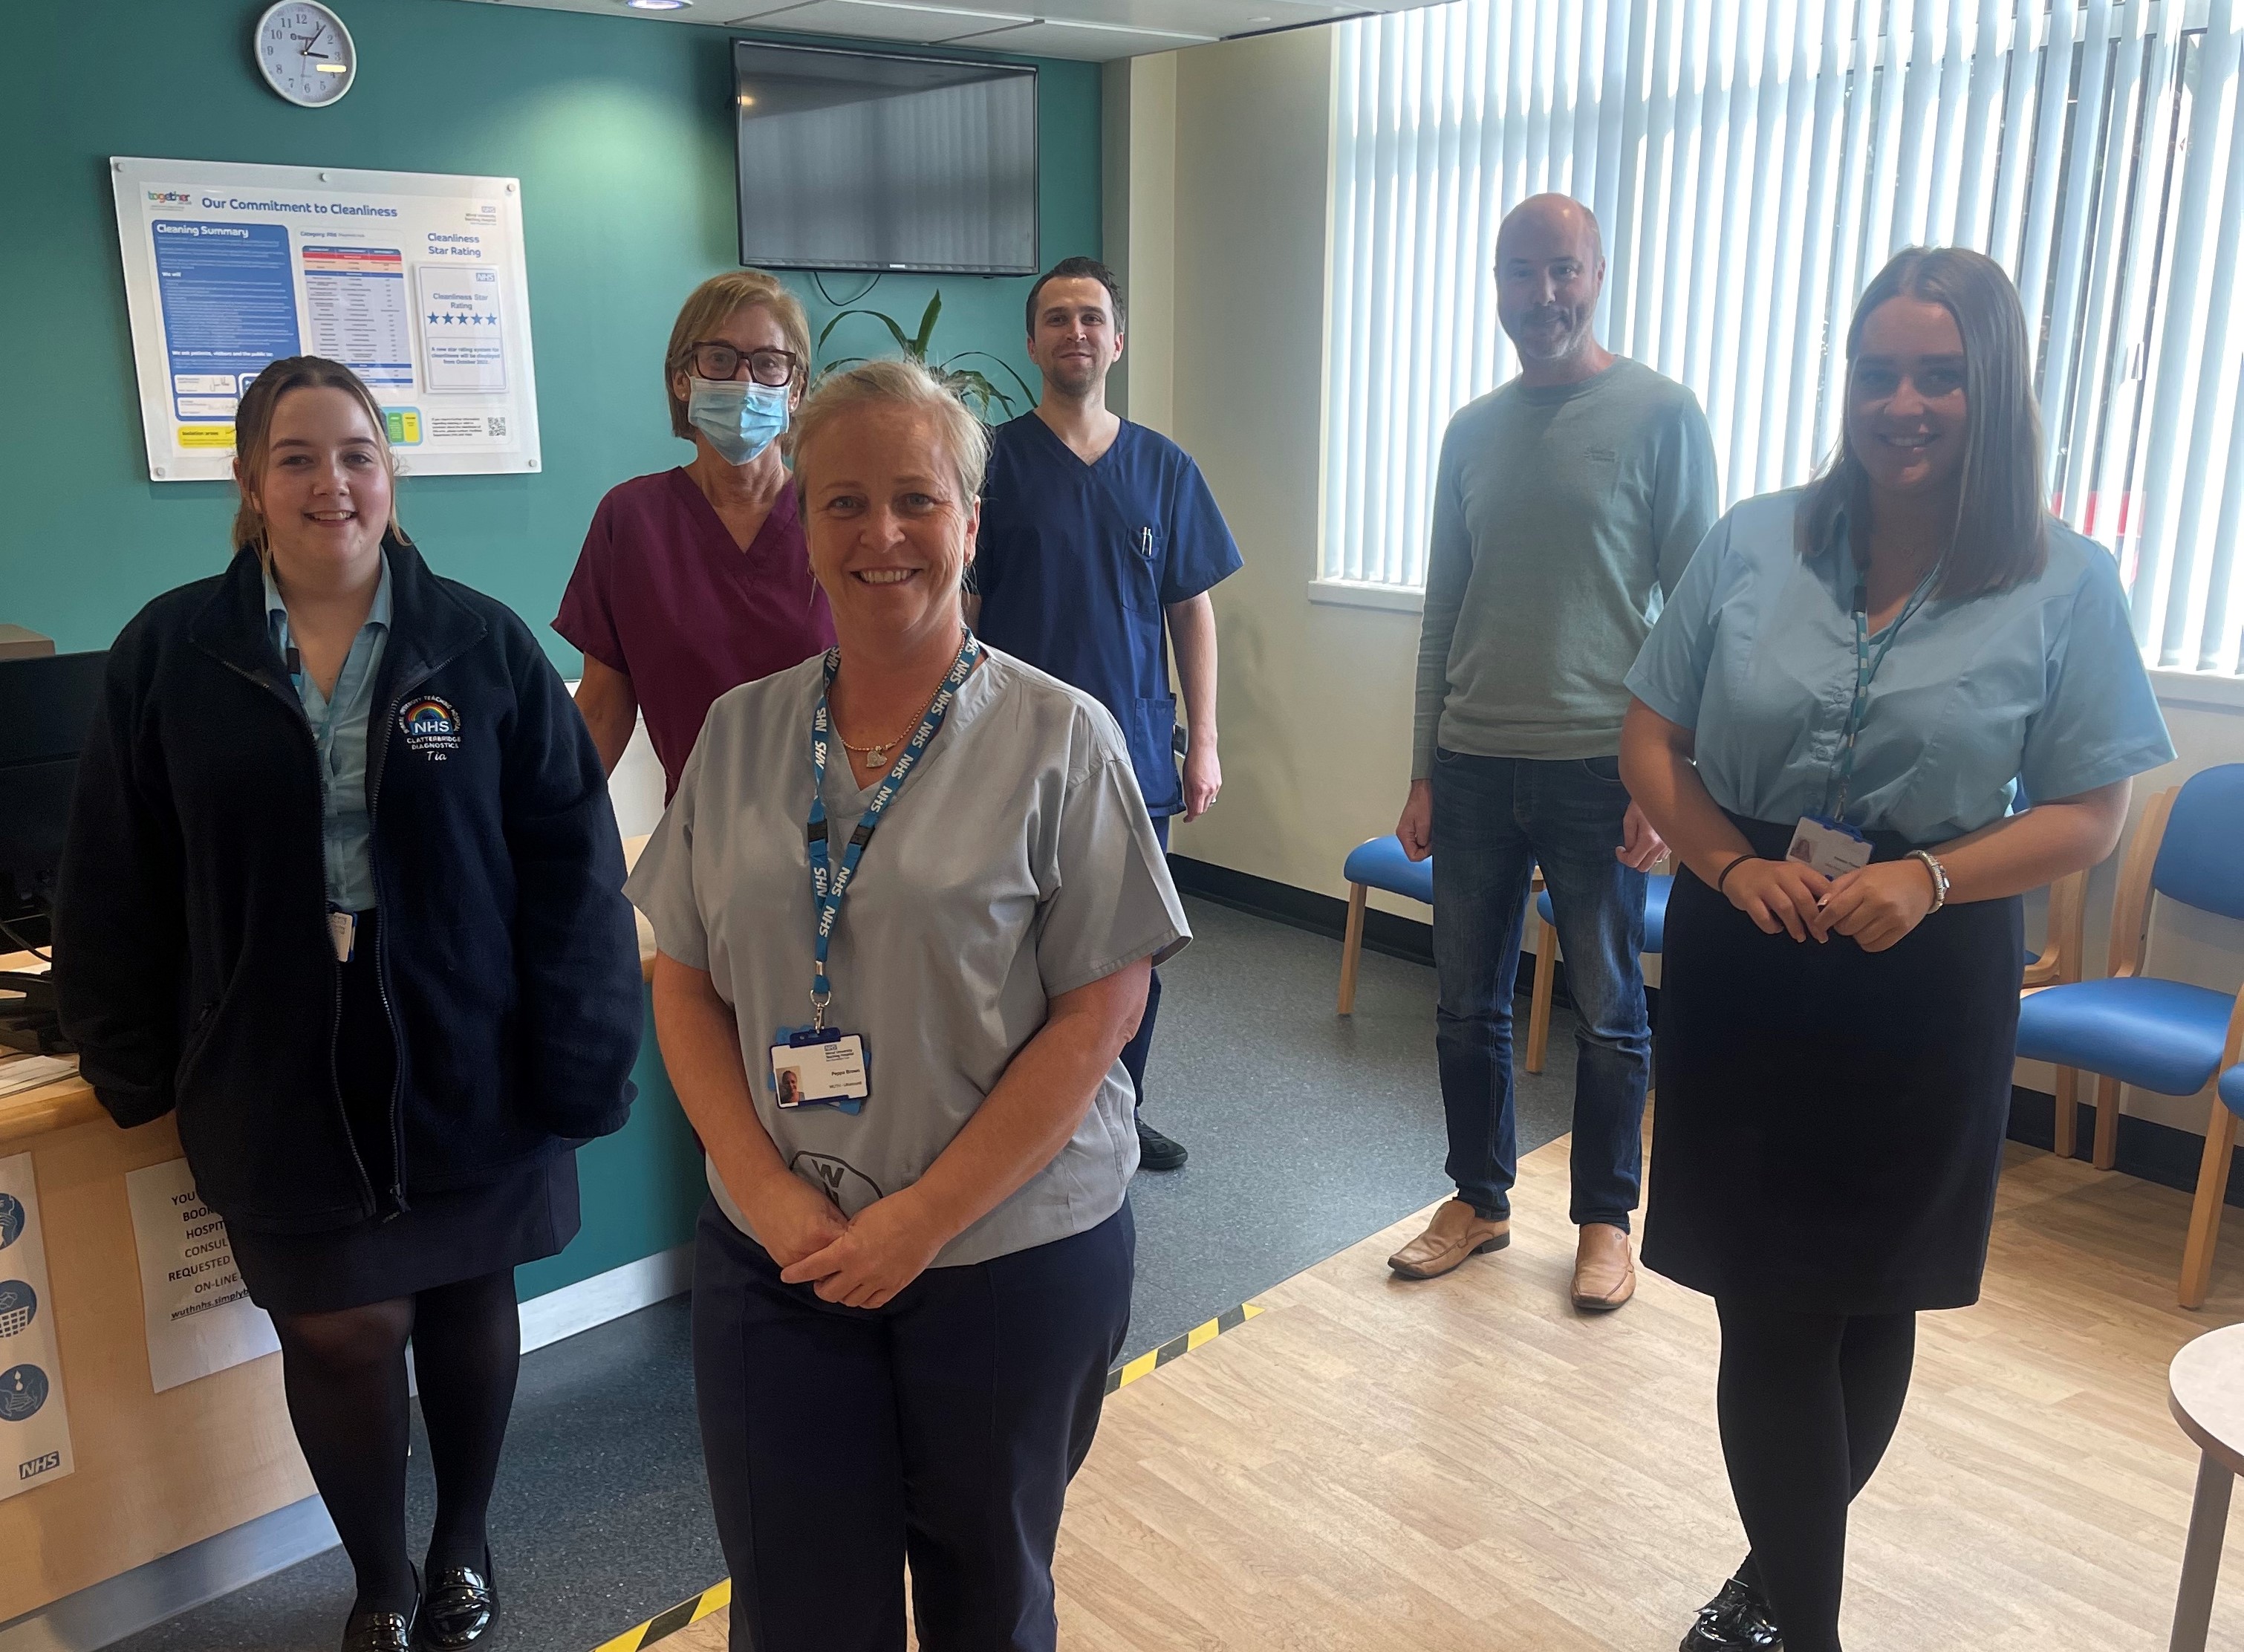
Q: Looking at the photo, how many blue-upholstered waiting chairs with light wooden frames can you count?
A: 5